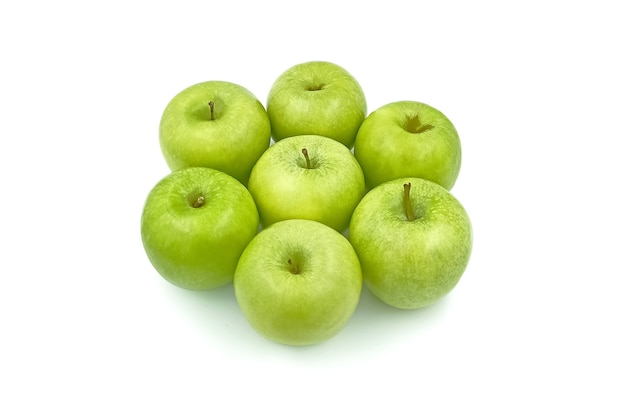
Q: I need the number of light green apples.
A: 7